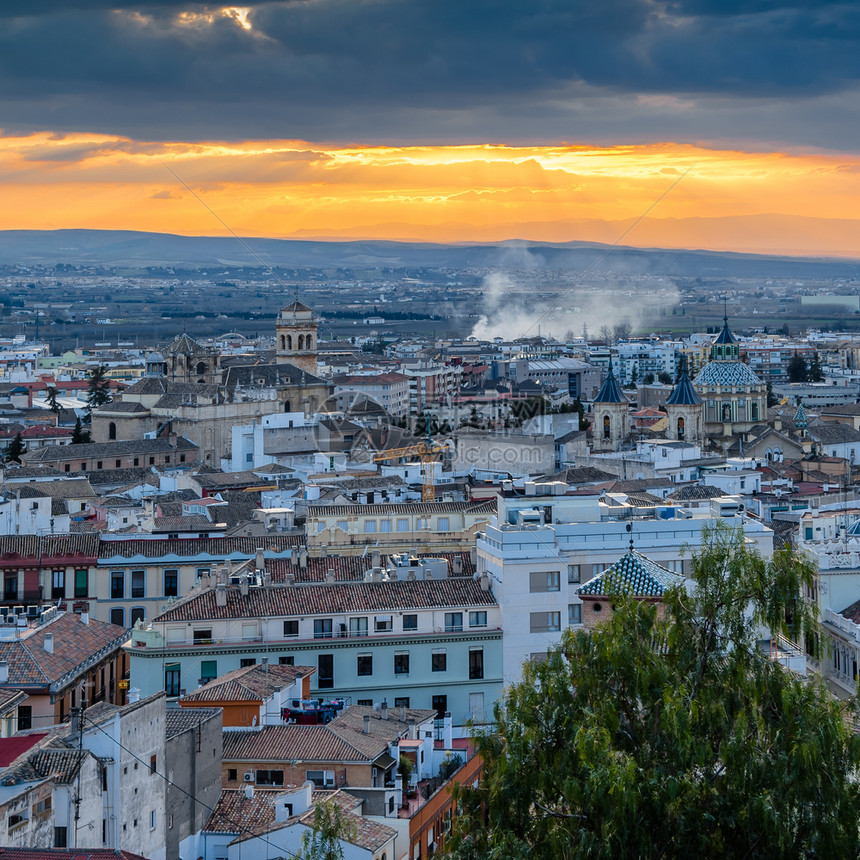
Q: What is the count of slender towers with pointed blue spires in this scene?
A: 2